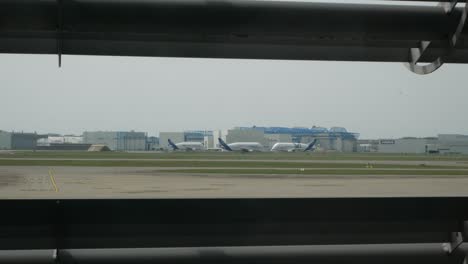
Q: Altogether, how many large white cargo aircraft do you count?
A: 3